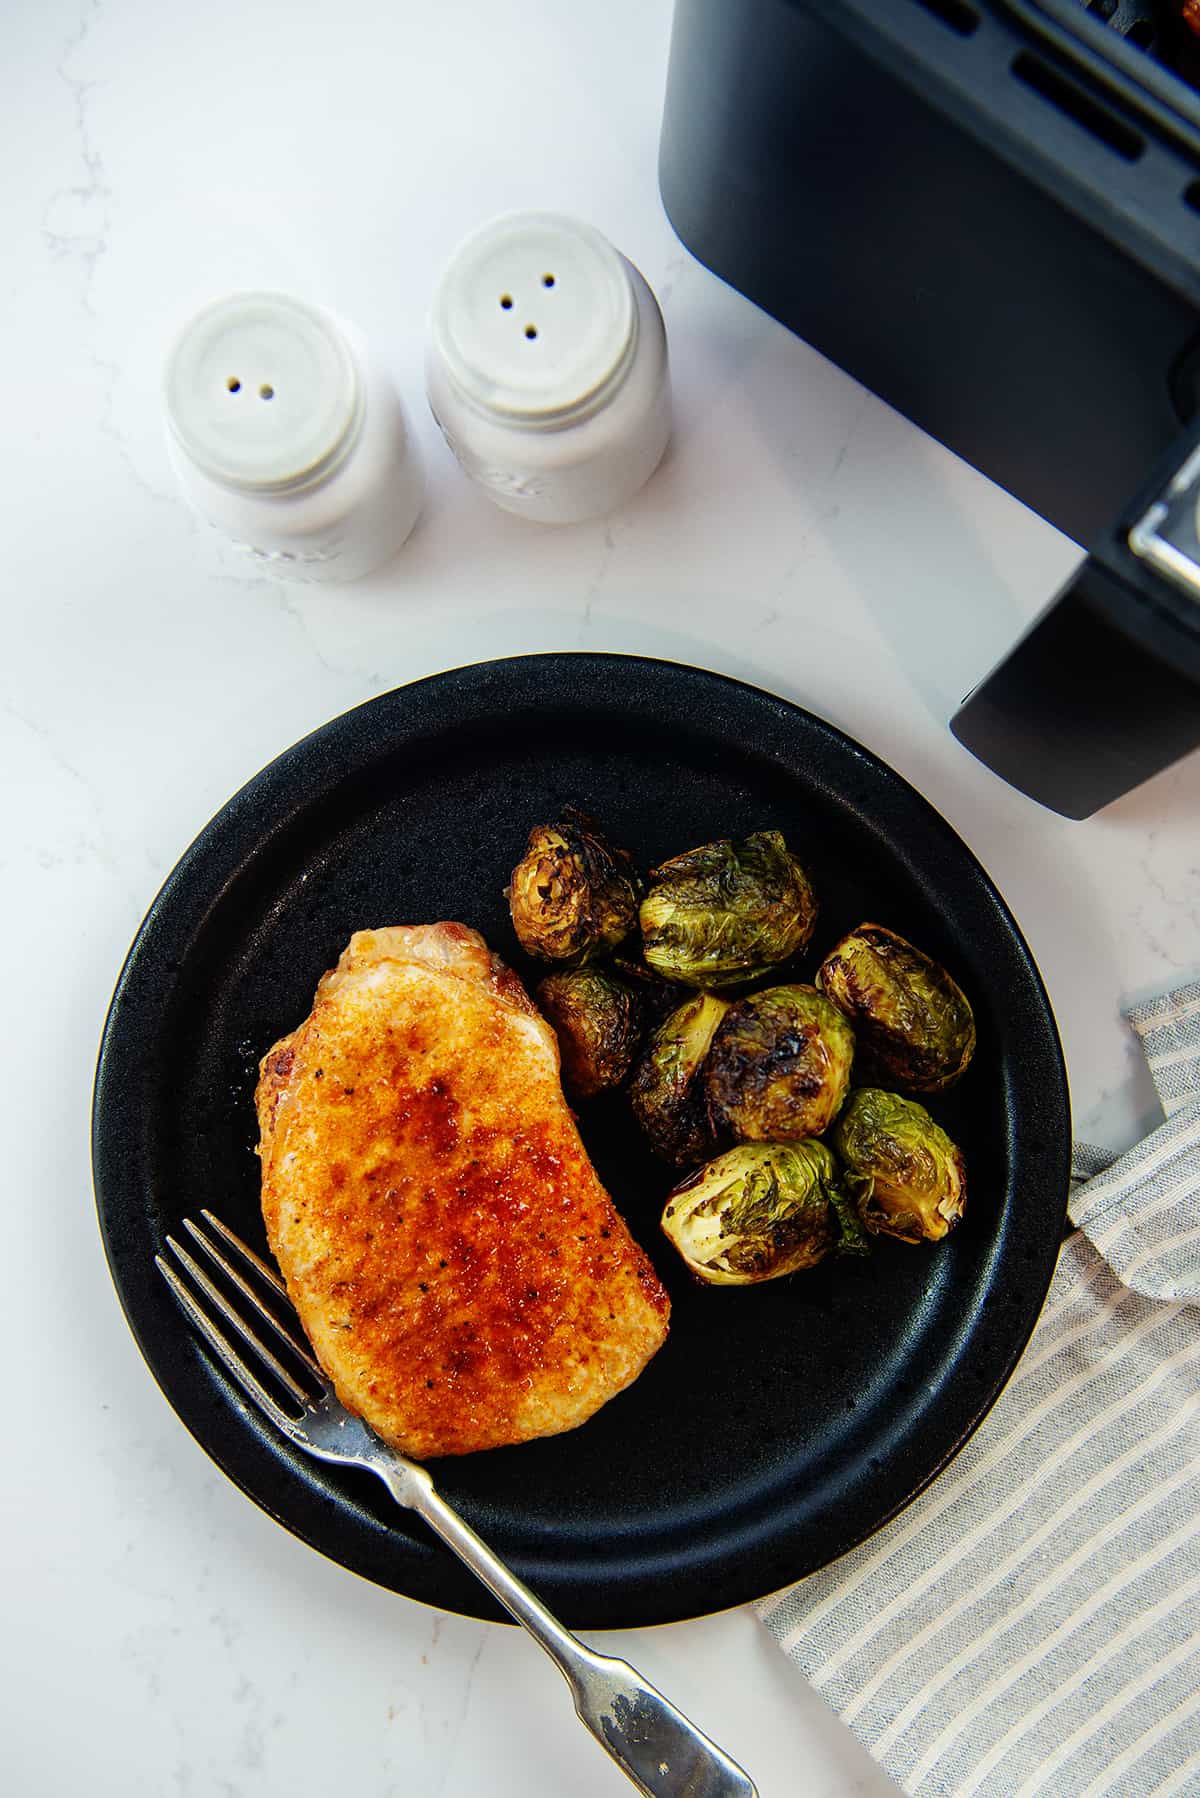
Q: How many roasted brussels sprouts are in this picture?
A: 8